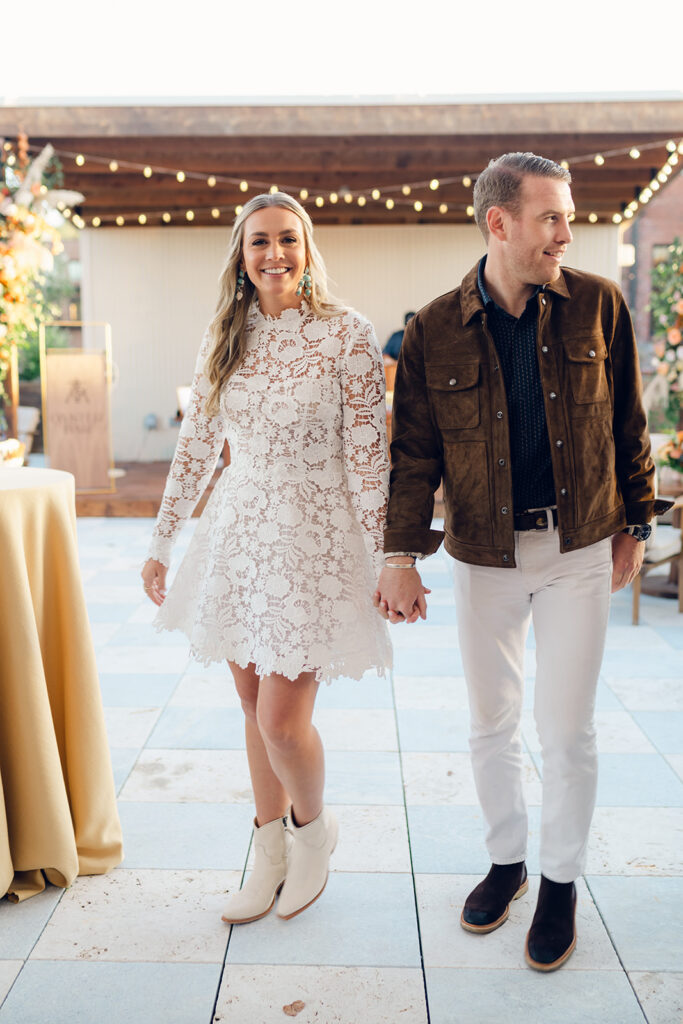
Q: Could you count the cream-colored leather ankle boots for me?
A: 2